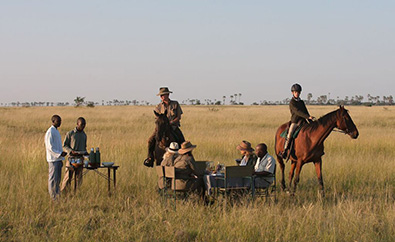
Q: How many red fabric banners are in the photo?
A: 0